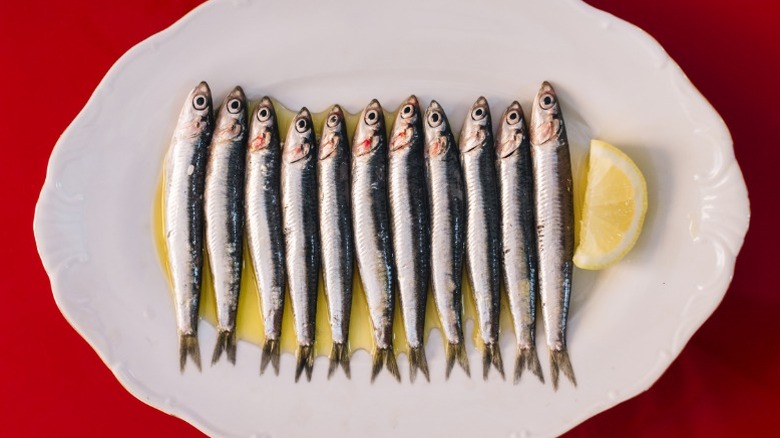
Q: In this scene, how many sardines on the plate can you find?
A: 11